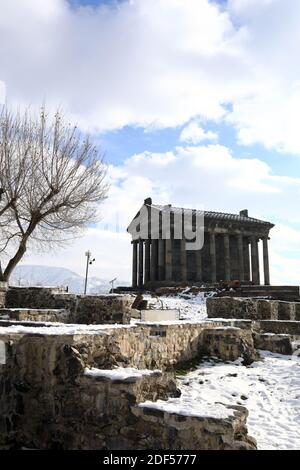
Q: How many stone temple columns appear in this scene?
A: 13